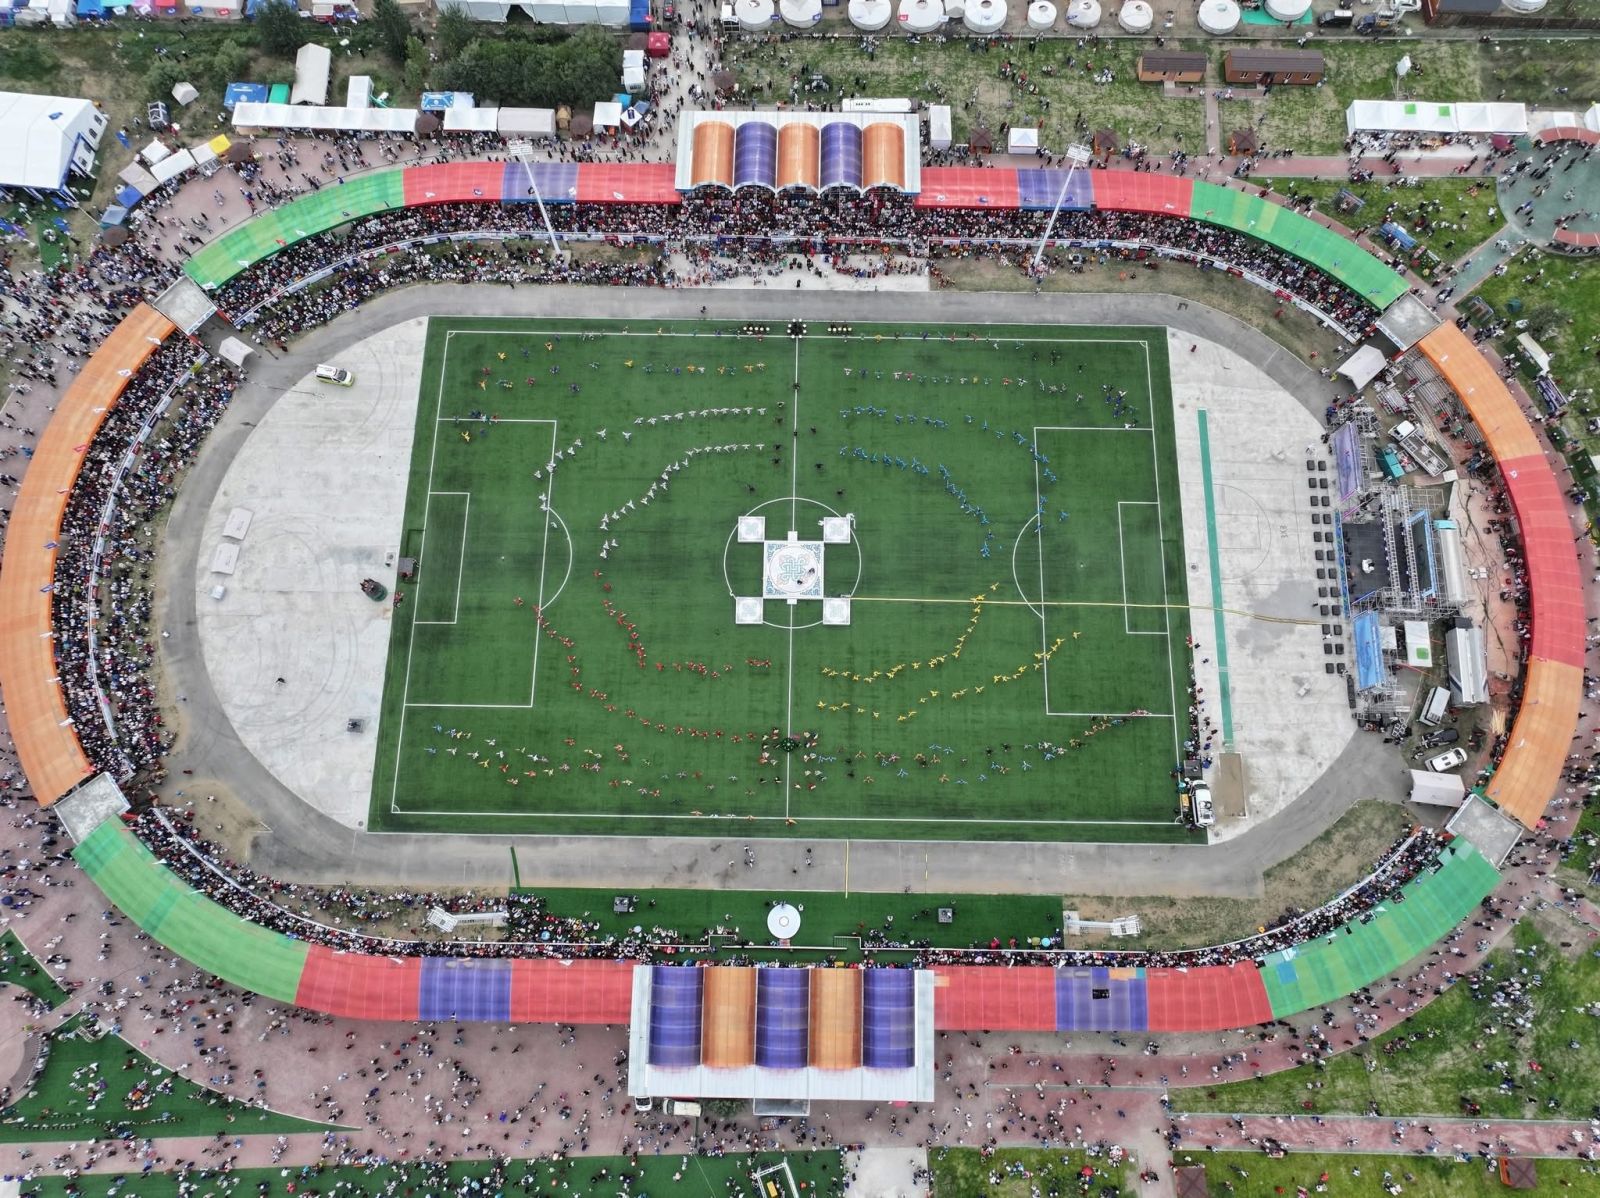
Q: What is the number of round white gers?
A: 11